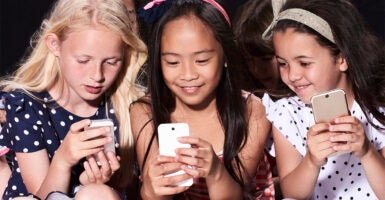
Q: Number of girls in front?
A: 3